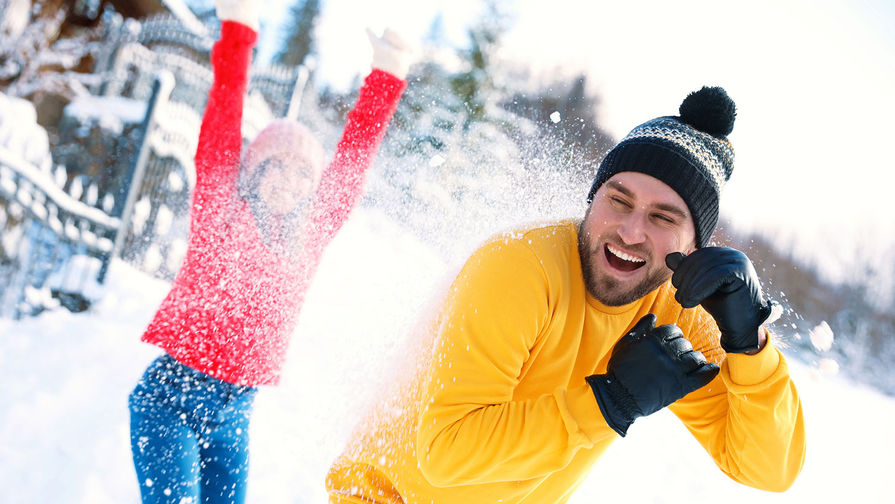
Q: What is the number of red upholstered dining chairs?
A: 0